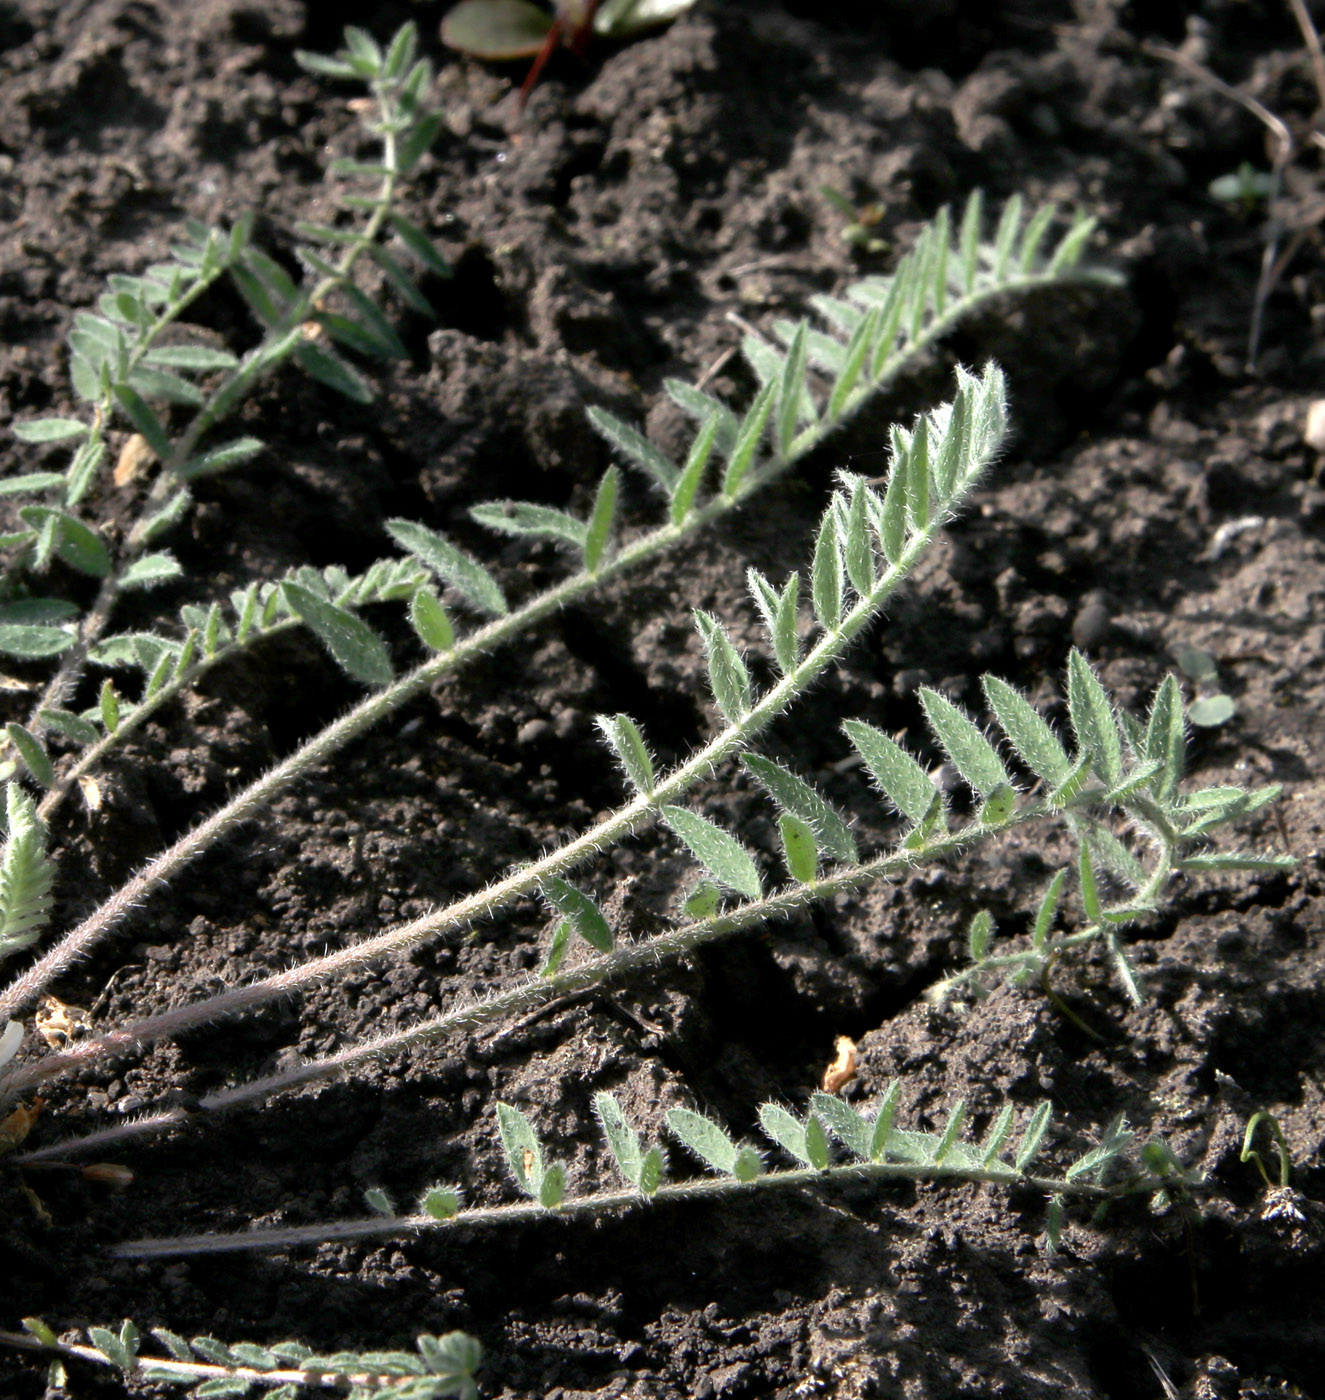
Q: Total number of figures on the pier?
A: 0